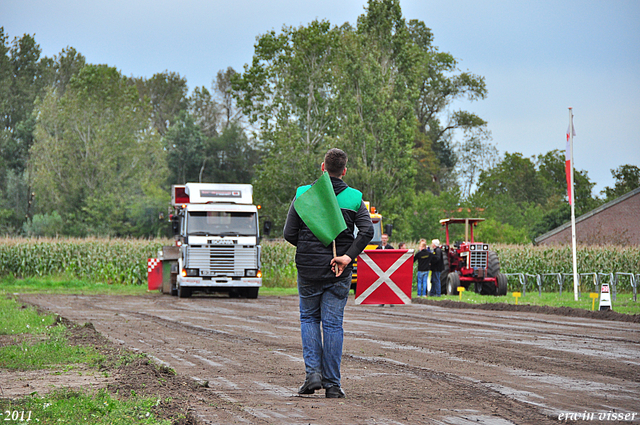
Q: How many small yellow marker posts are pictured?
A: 3